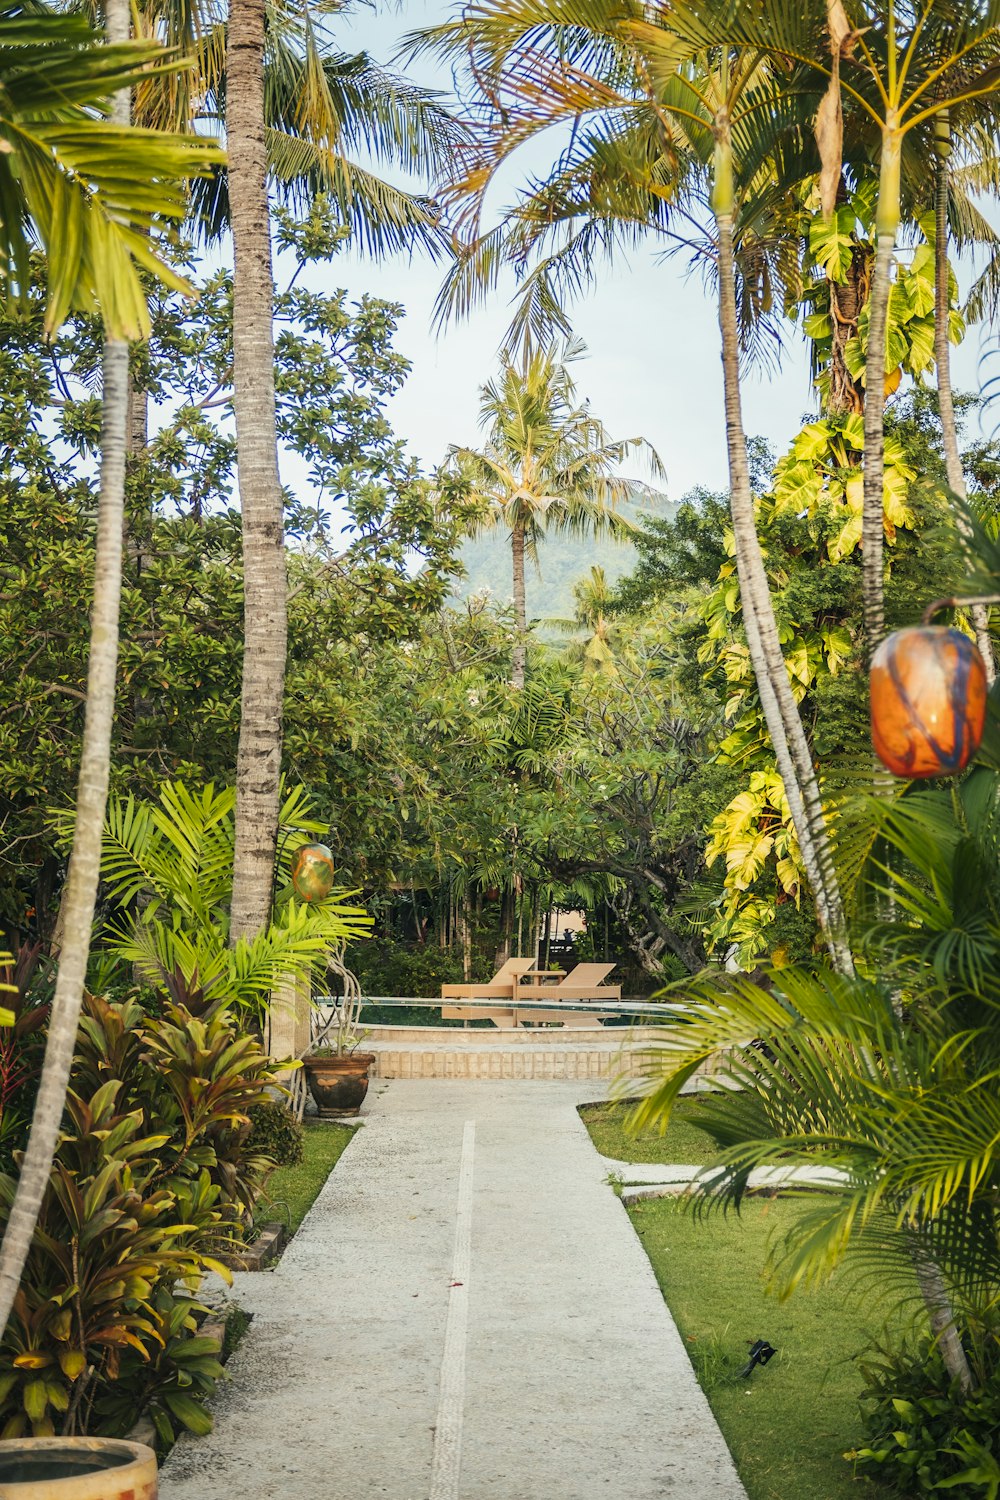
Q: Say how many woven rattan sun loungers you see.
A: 2